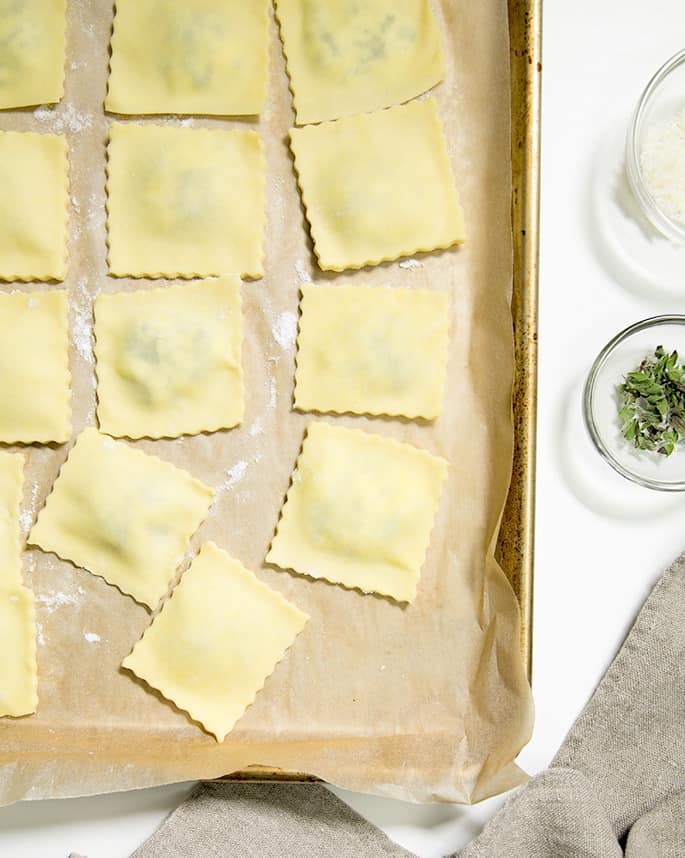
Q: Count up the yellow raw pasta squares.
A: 14